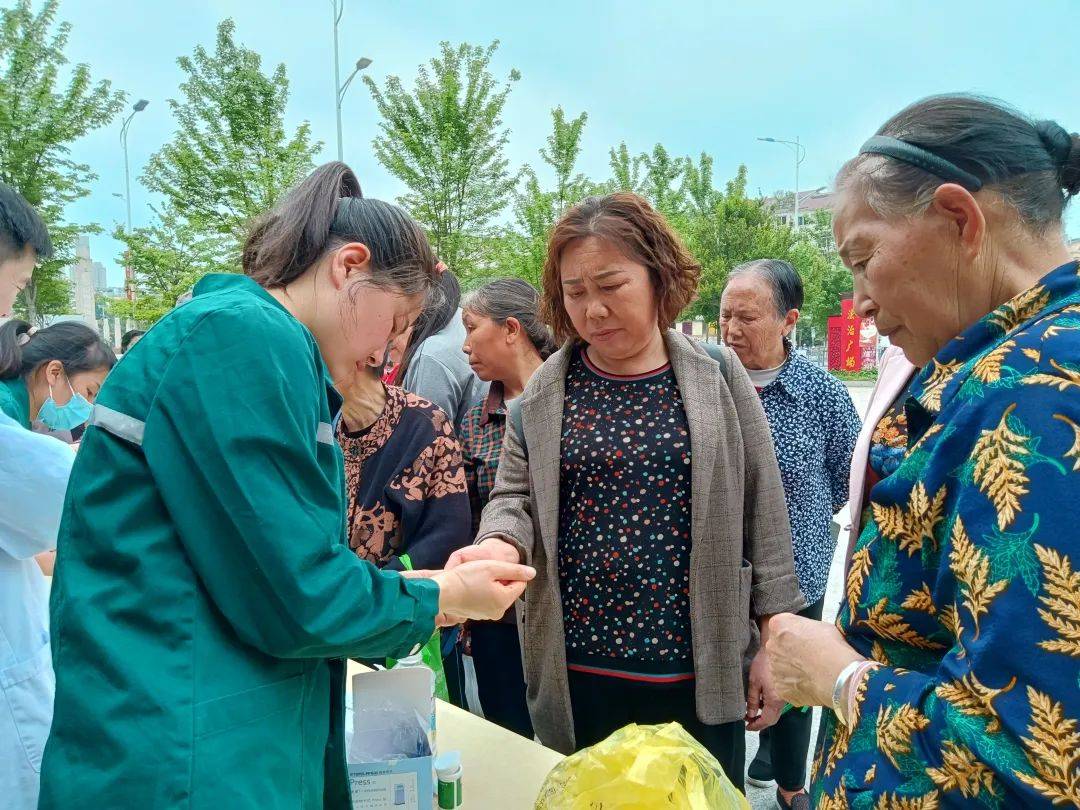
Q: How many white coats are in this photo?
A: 1